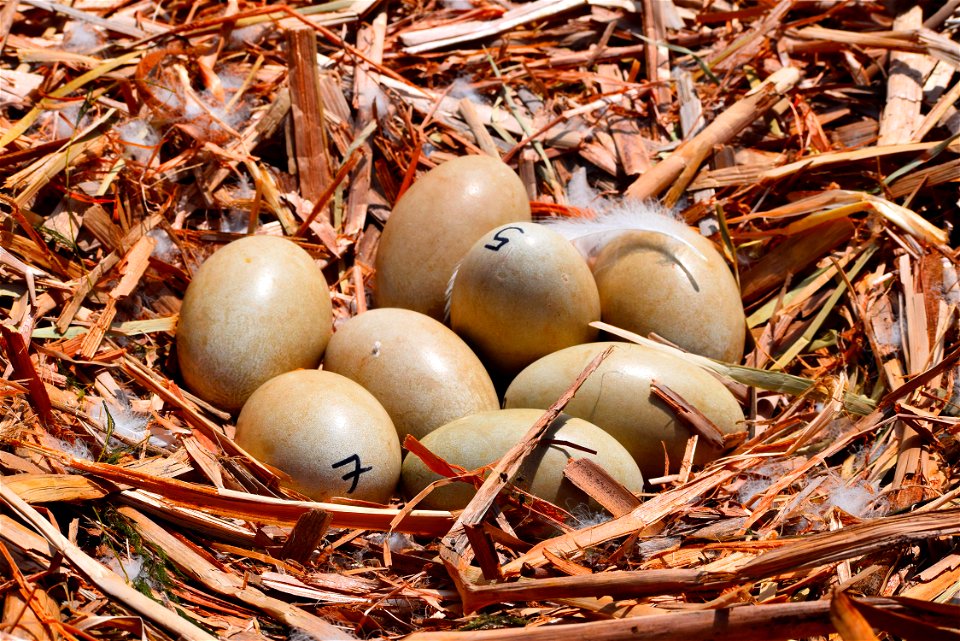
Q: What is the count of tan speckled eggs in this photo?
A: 8